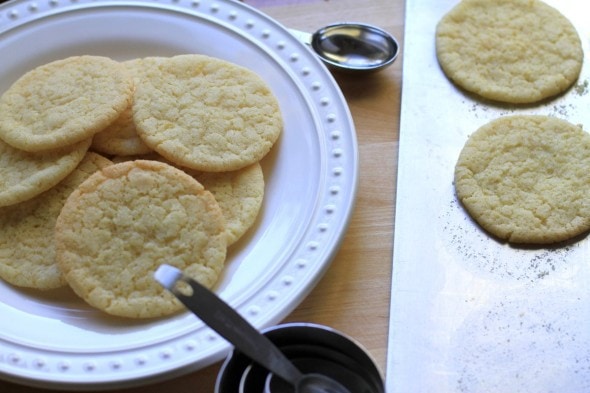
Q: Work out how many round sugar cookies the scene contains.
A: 9